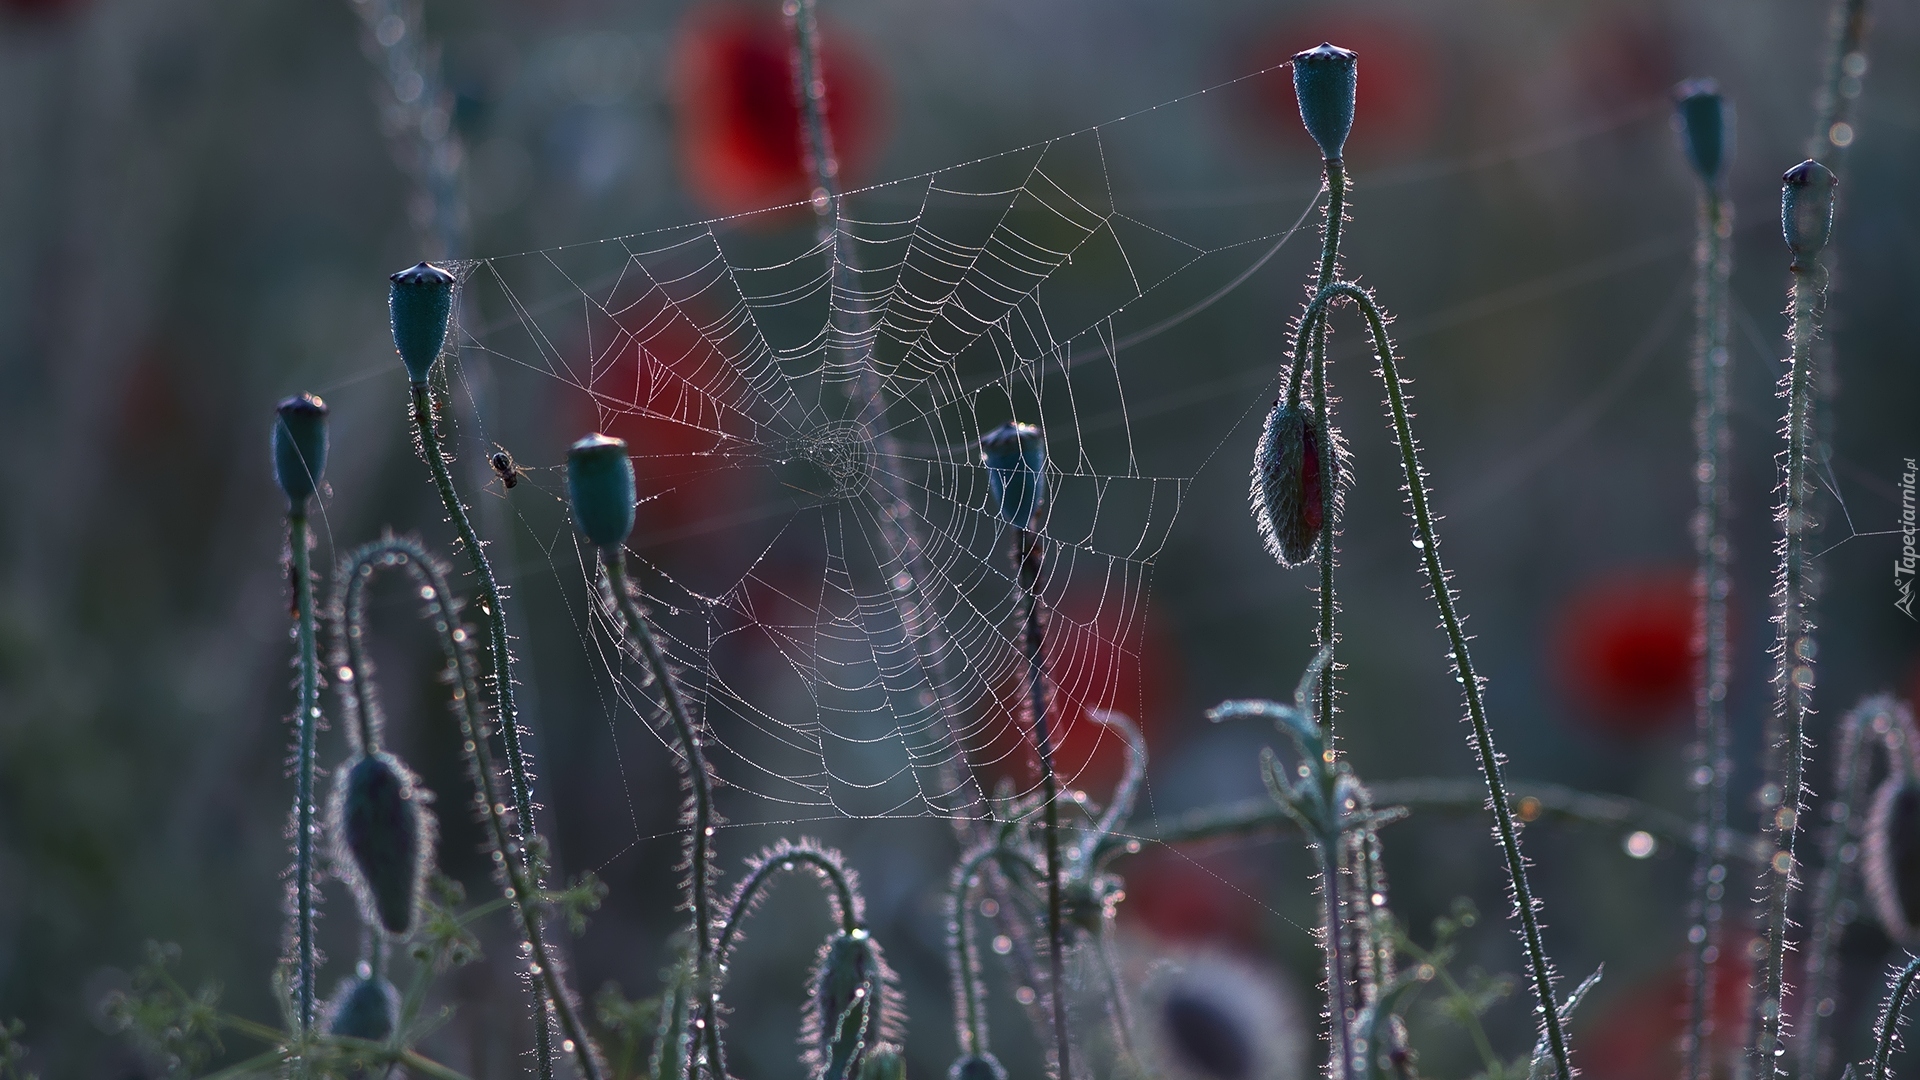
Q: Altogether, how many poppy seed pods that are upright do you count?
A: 7